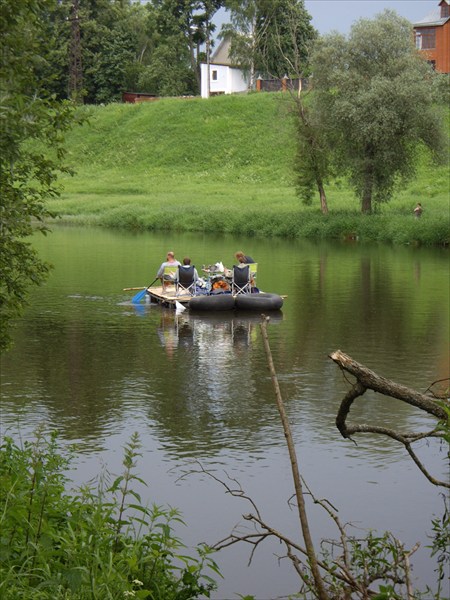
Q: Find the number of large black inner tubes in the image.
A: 2